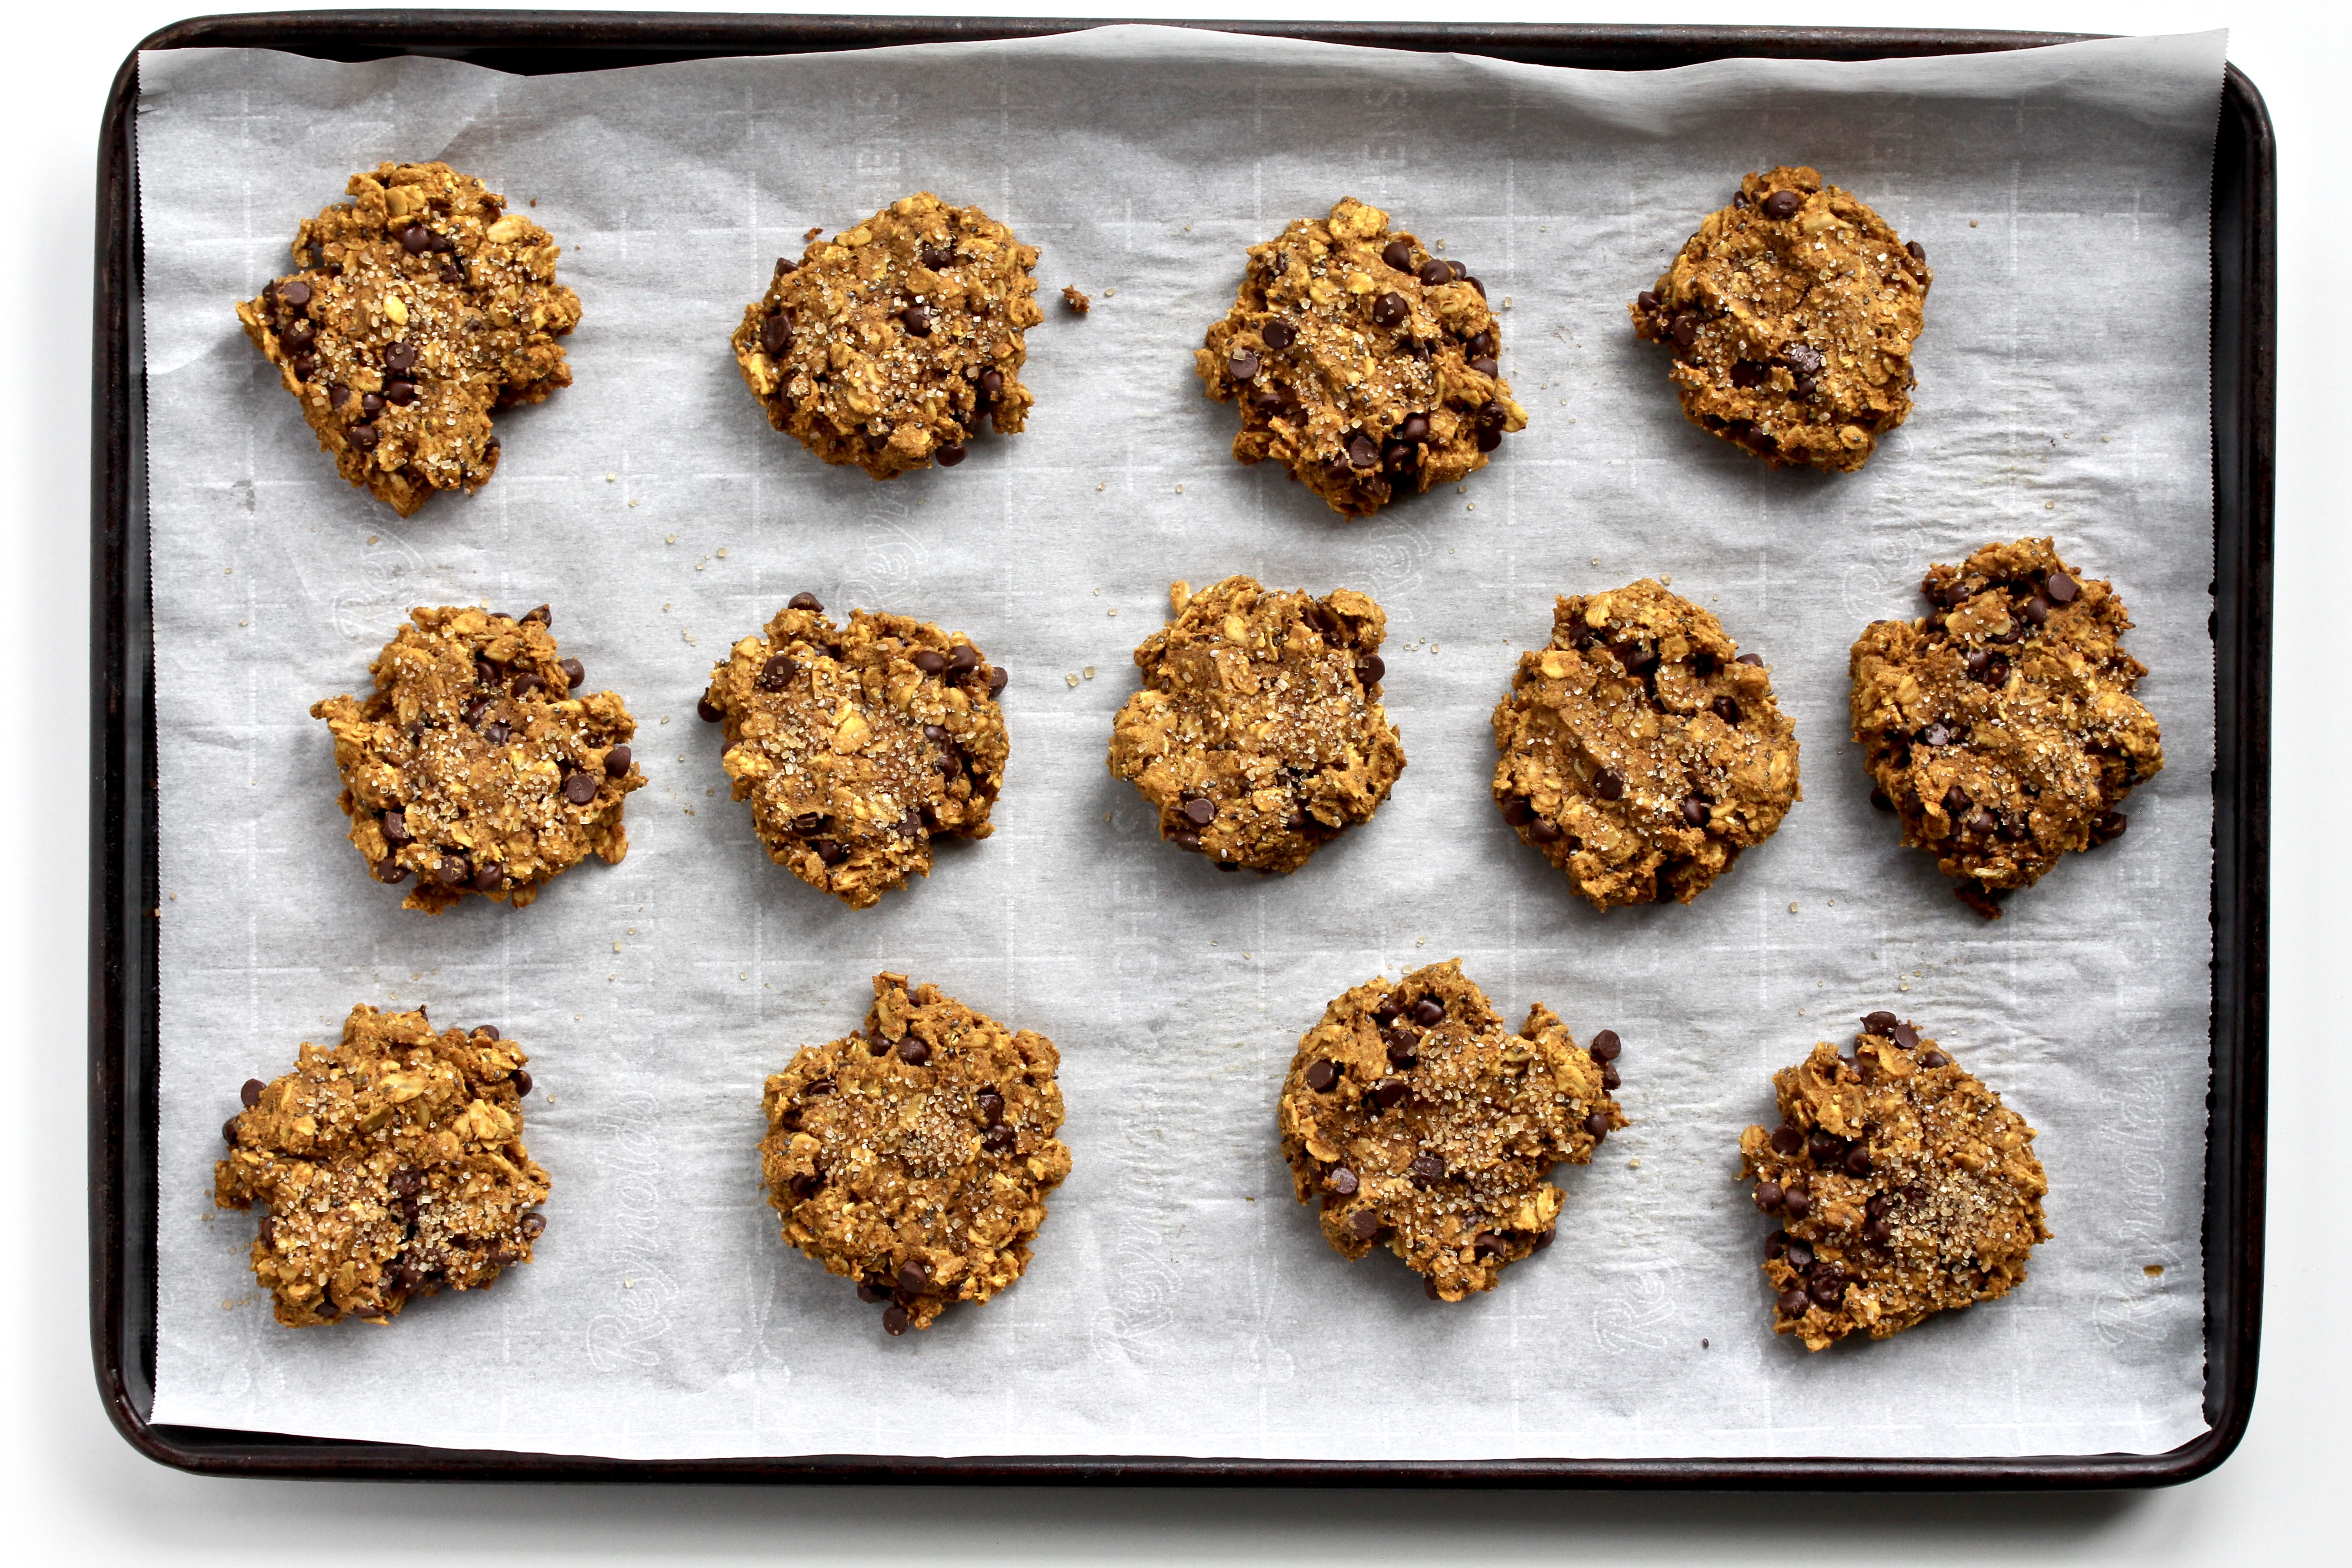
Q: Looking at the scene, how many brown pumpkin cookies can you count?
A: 13